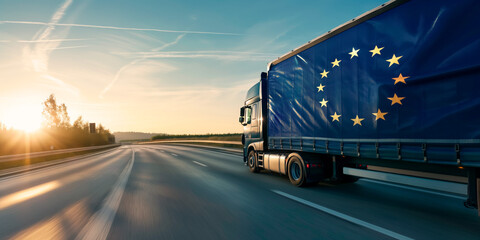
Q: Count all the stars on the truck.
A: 12